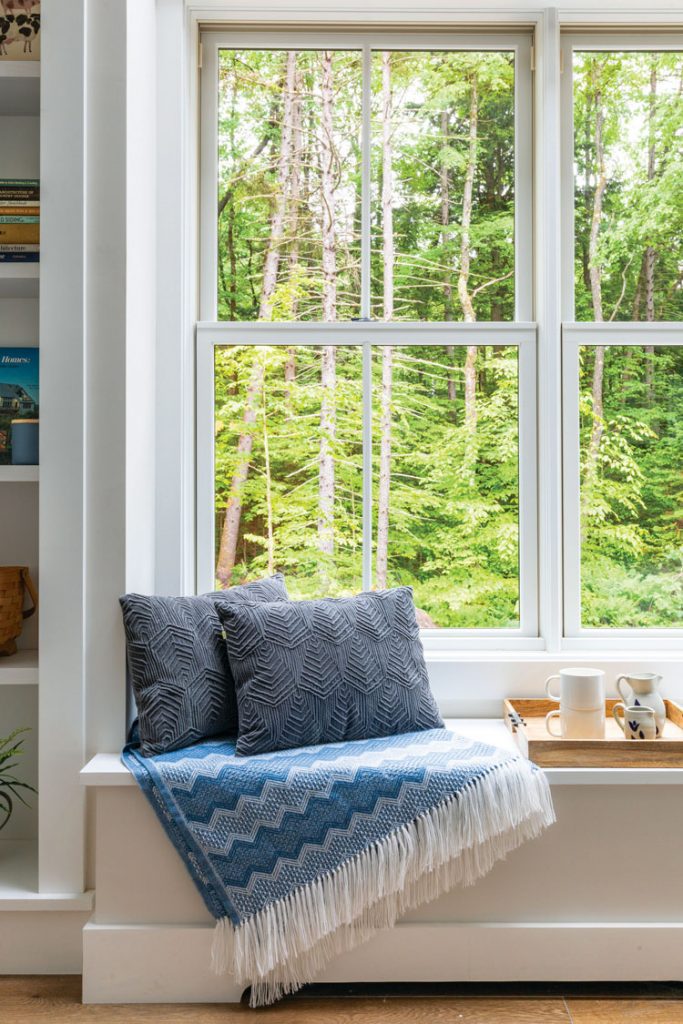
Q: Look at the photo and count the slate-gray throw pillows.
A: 2